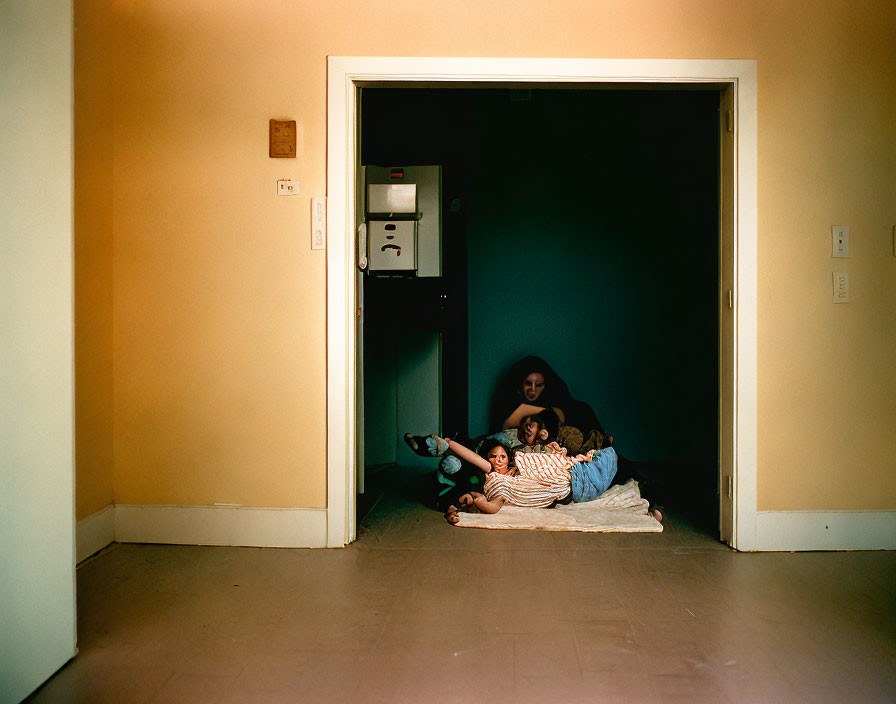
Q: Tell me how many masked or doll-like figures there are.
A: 3